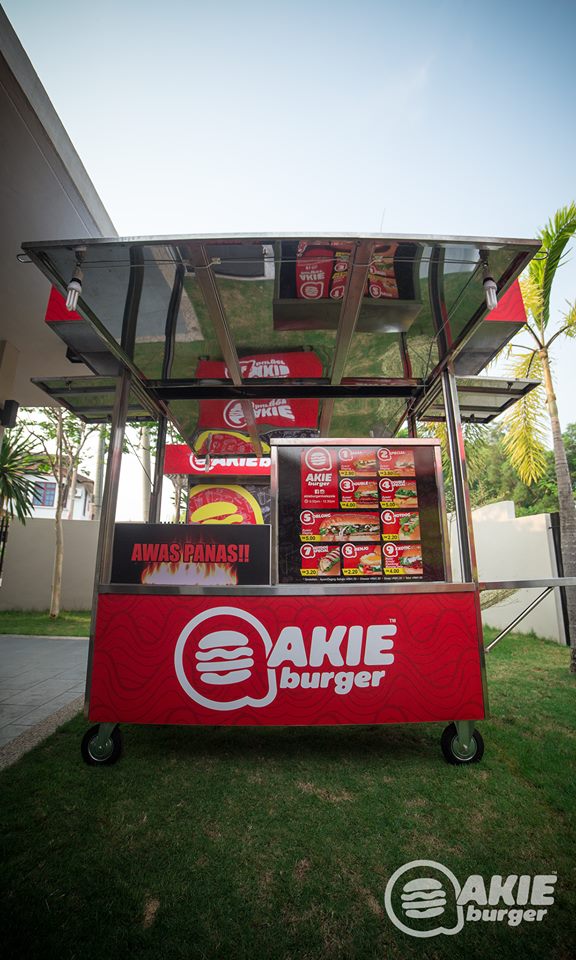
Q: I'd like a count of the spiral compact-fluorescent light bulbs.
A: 2